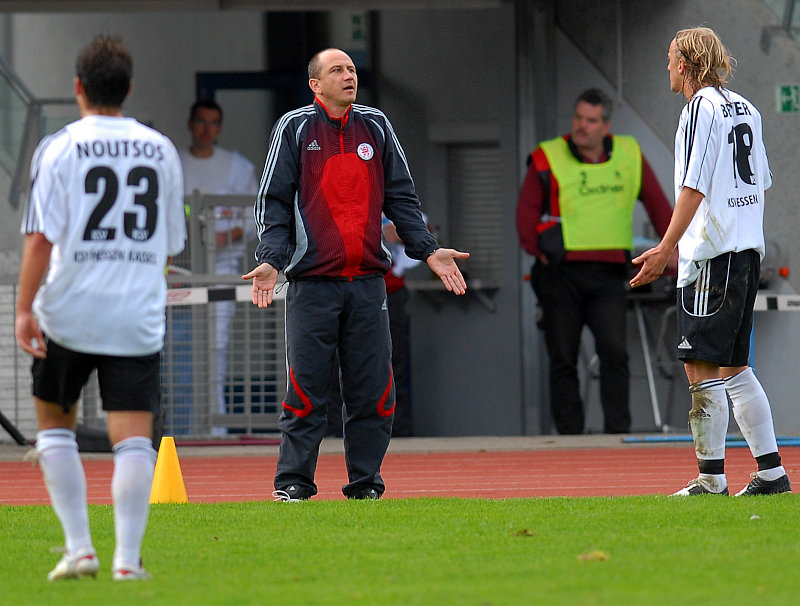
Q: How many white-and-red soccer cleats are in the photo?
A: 2